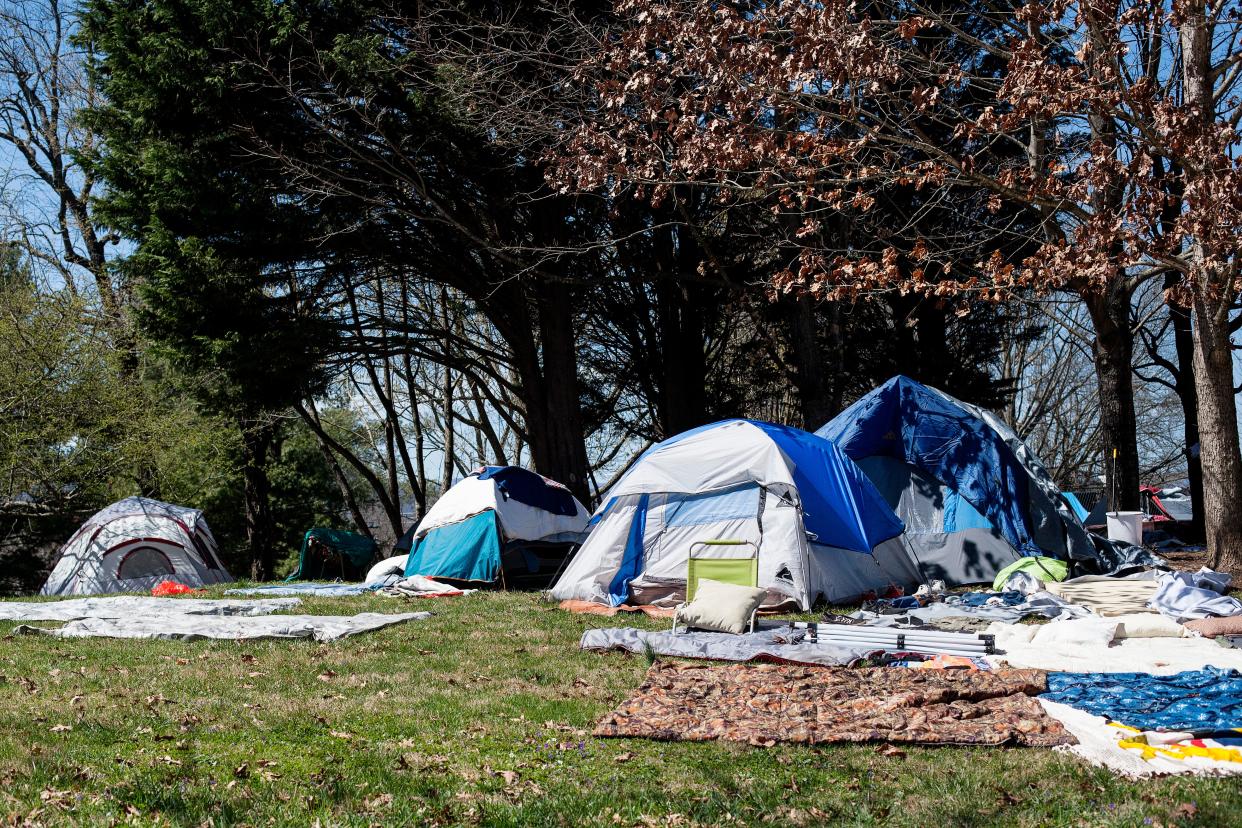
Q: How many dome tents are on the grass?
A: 4